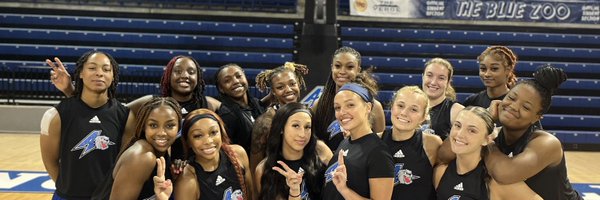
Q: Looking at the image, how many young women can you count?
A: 14